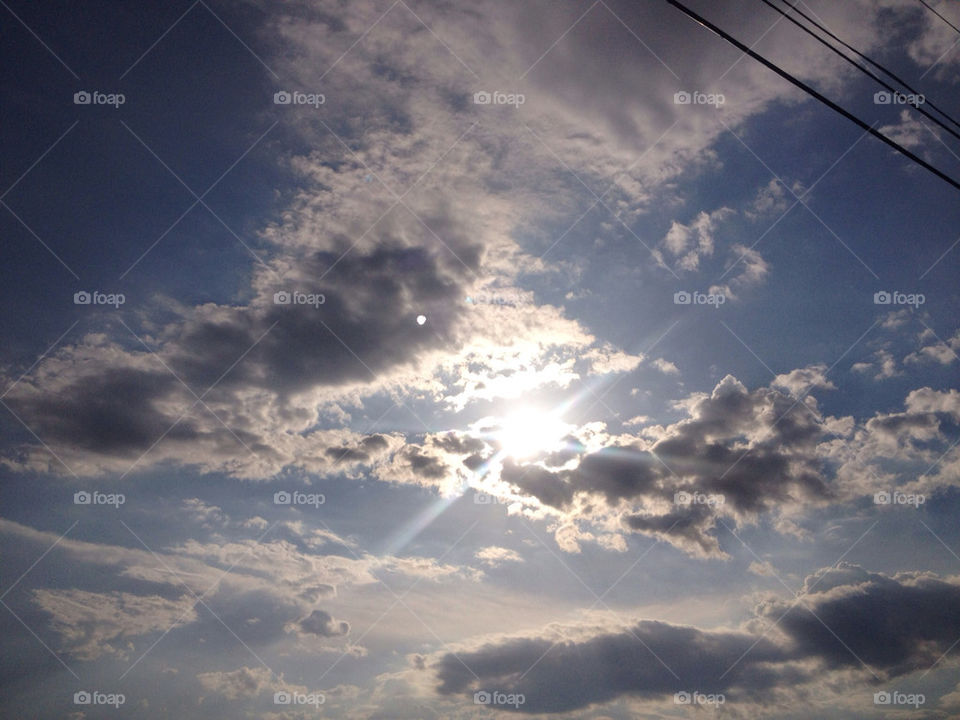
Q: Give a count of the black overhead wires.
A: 4